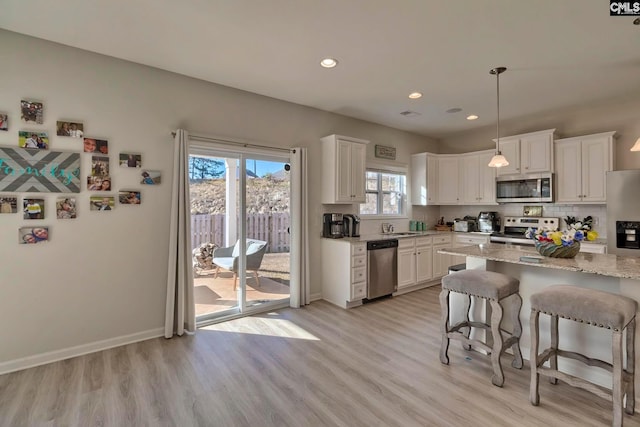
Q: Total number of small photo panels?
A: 15